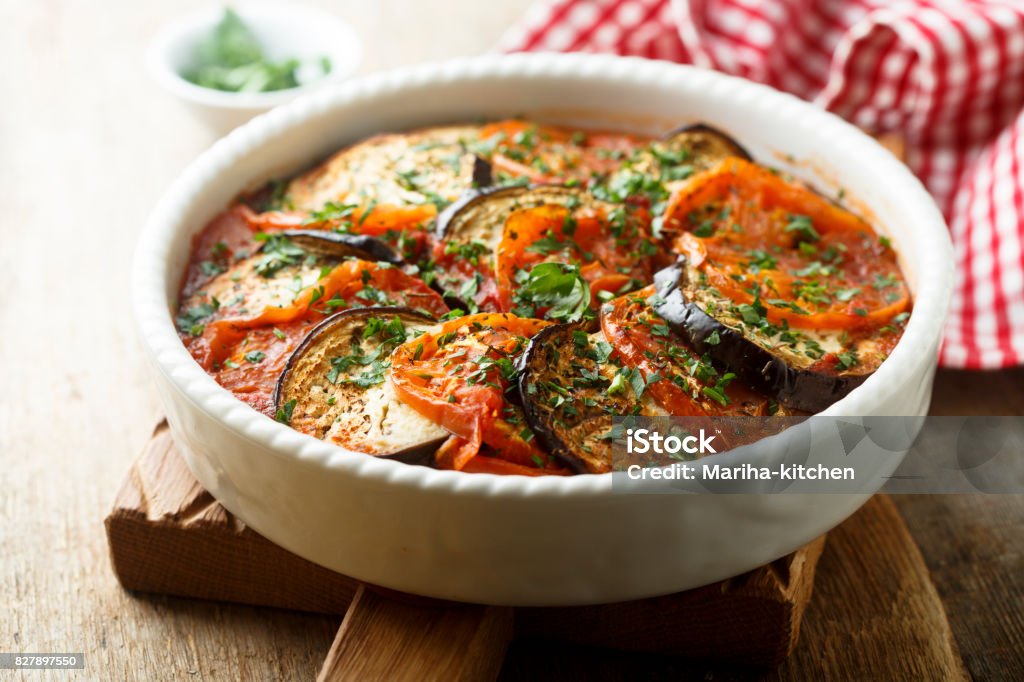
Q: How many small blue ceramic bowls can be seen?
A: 0